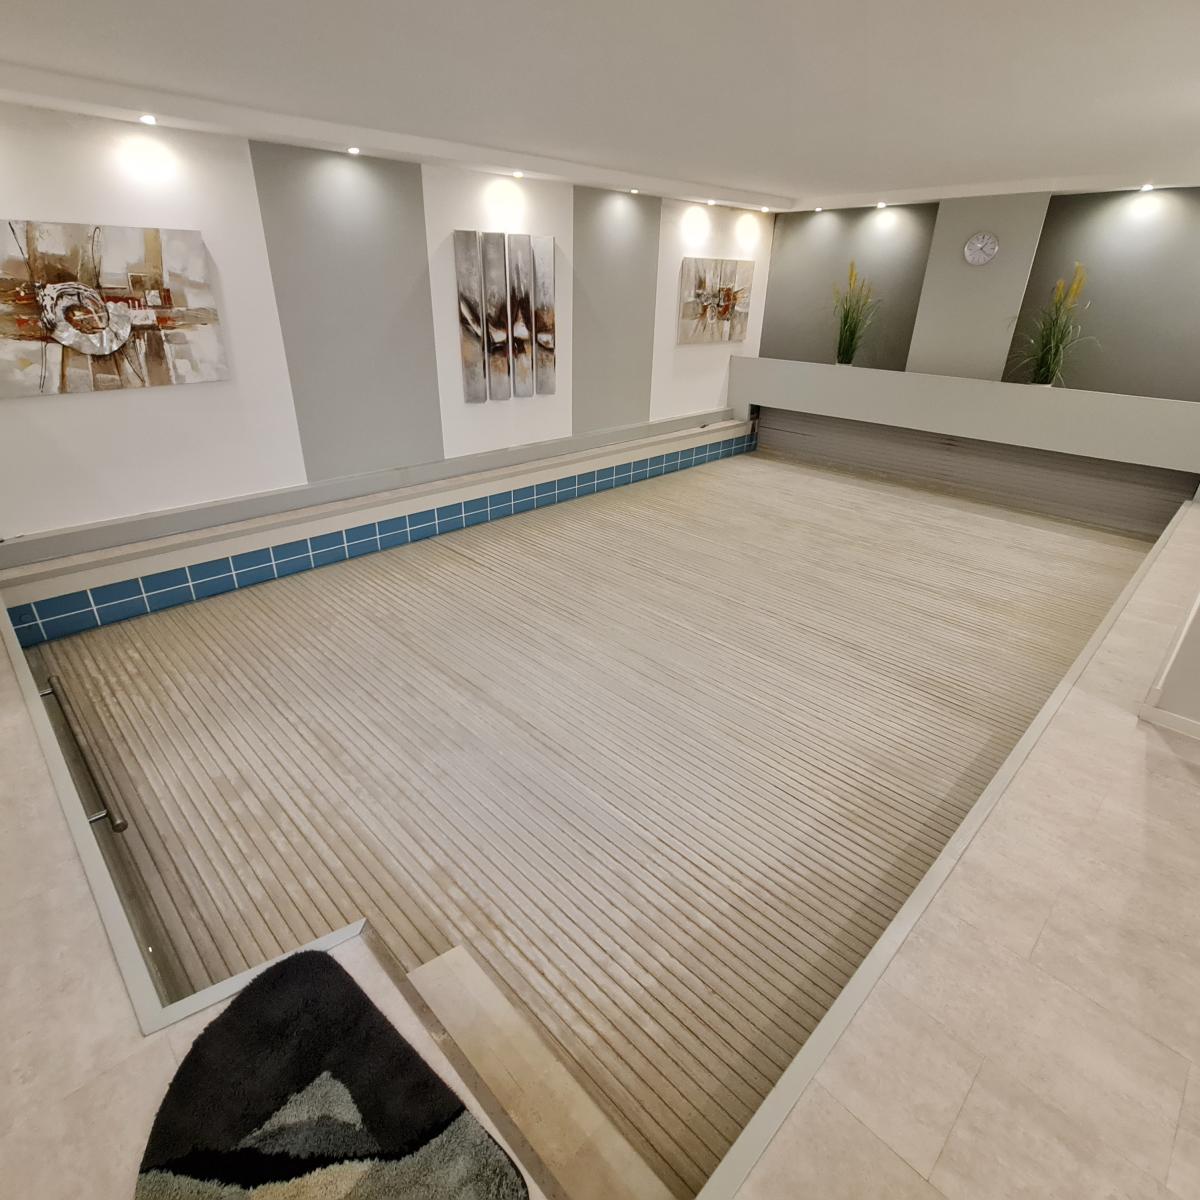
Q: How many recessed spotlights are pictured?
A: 9